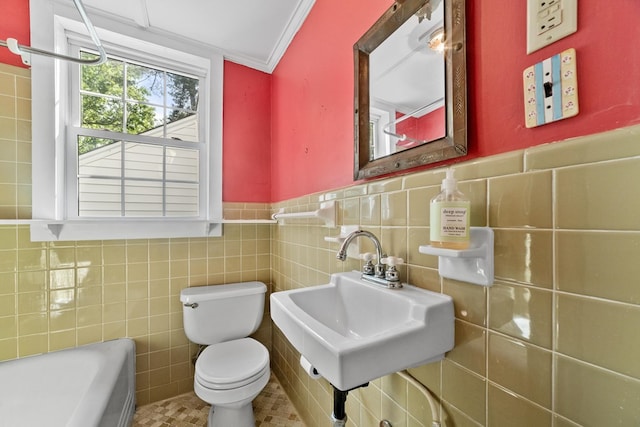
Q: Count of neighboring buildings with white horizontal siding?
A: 1